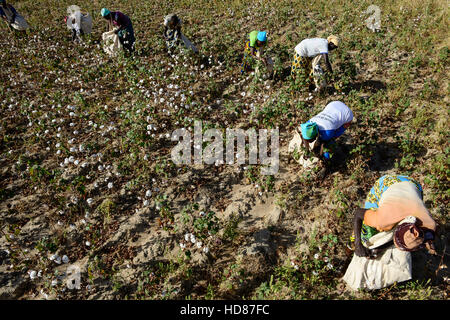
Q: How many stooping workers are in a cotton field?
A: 8